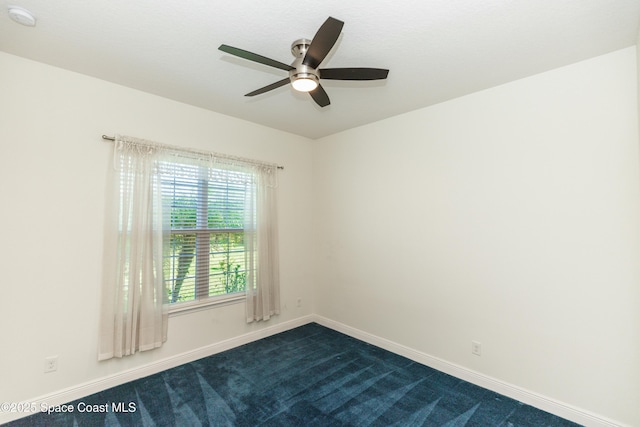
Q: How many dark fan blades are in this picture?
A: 5